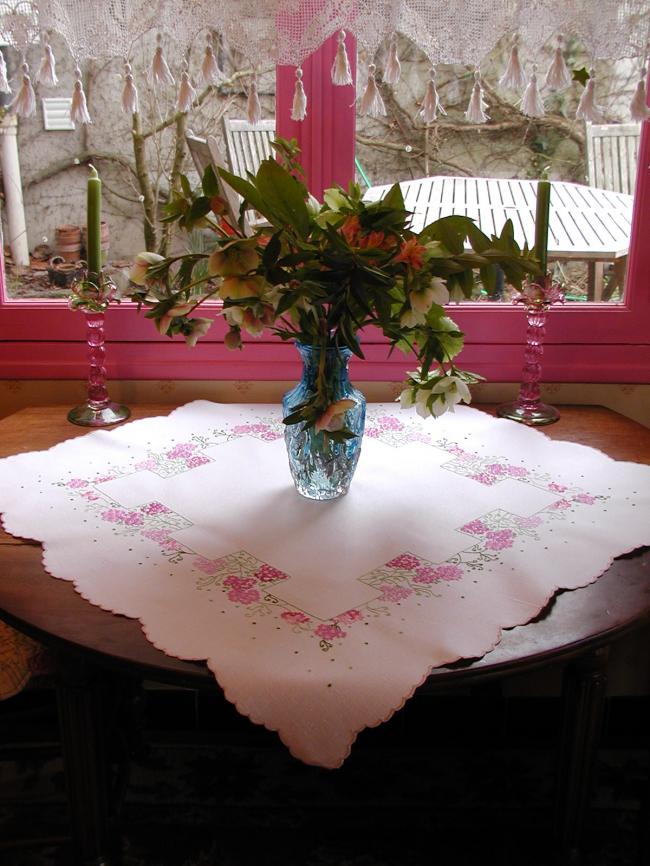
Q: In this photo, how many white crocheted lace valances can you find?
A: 1